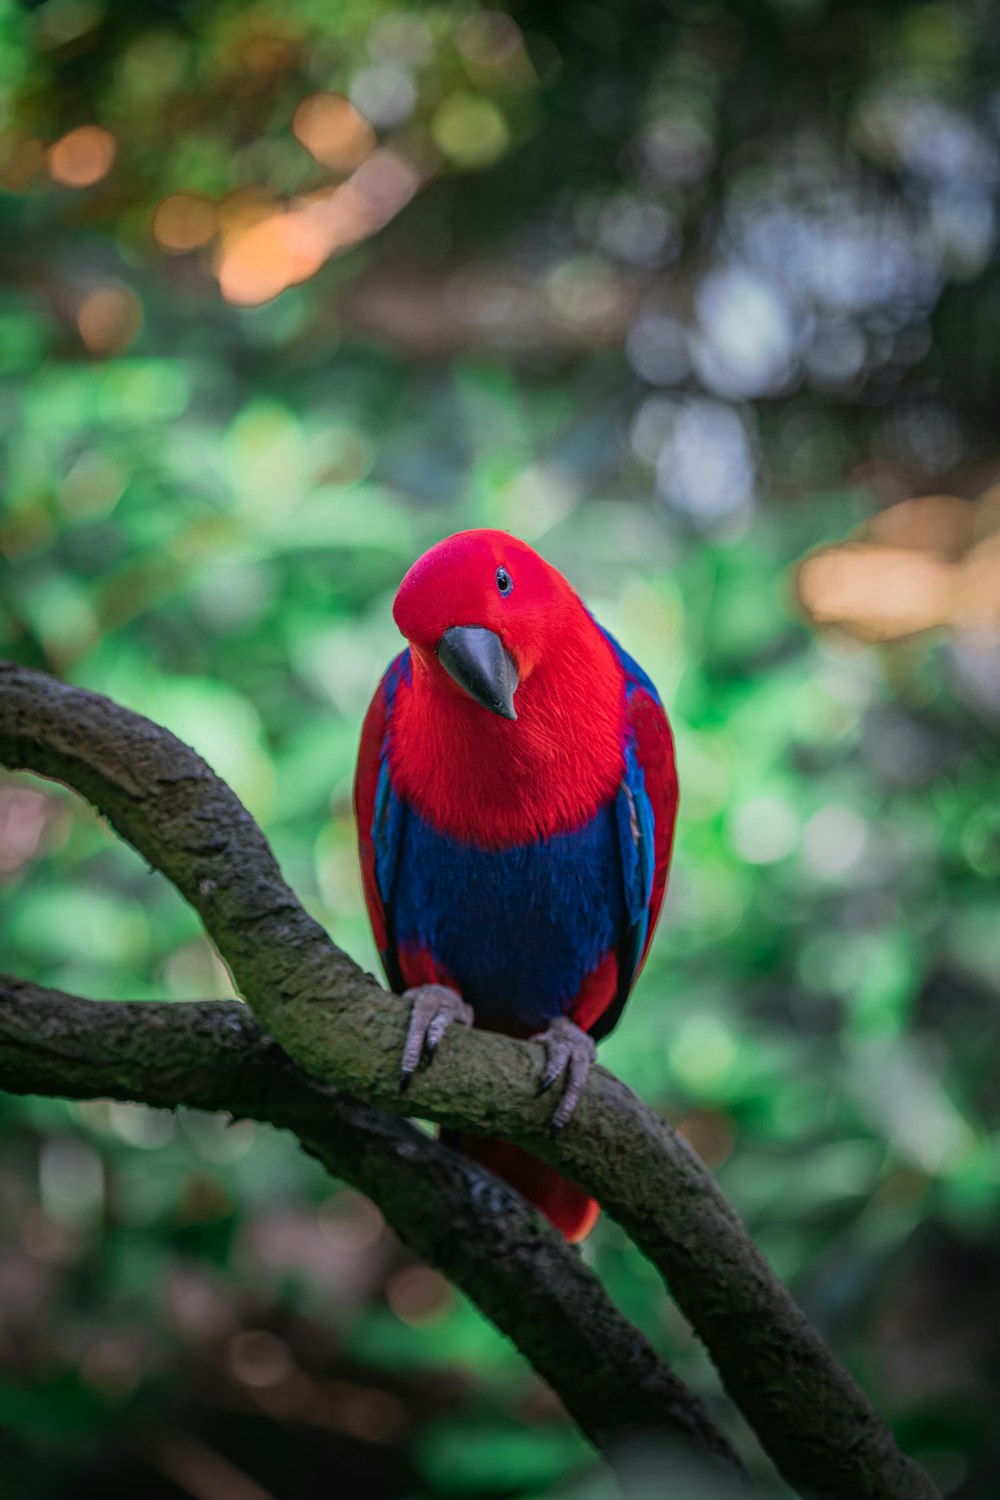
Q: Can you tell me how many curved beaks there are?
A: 1